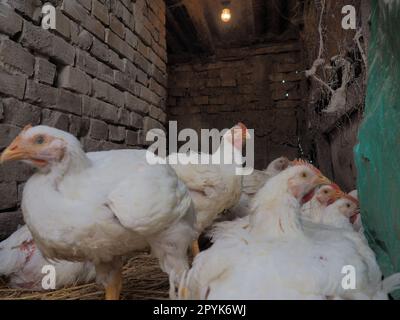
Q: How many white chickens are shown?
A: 7